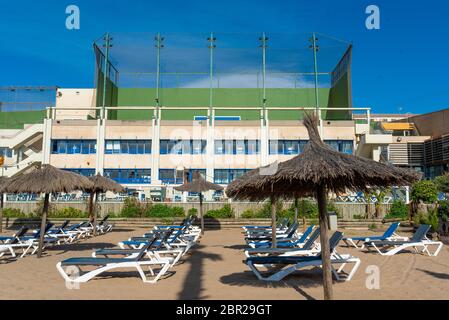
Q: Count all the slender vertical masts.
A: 5